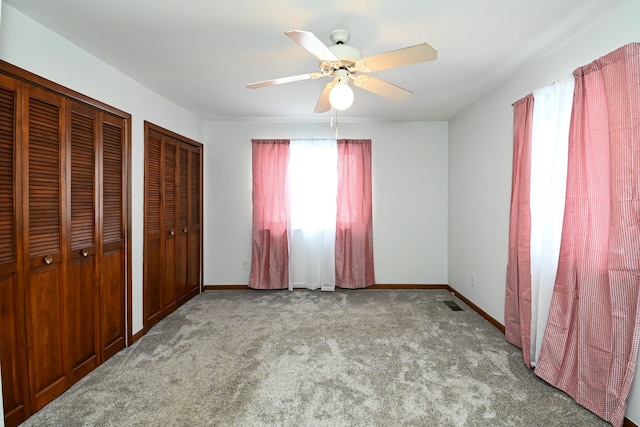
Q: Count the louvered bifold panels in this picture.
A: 8